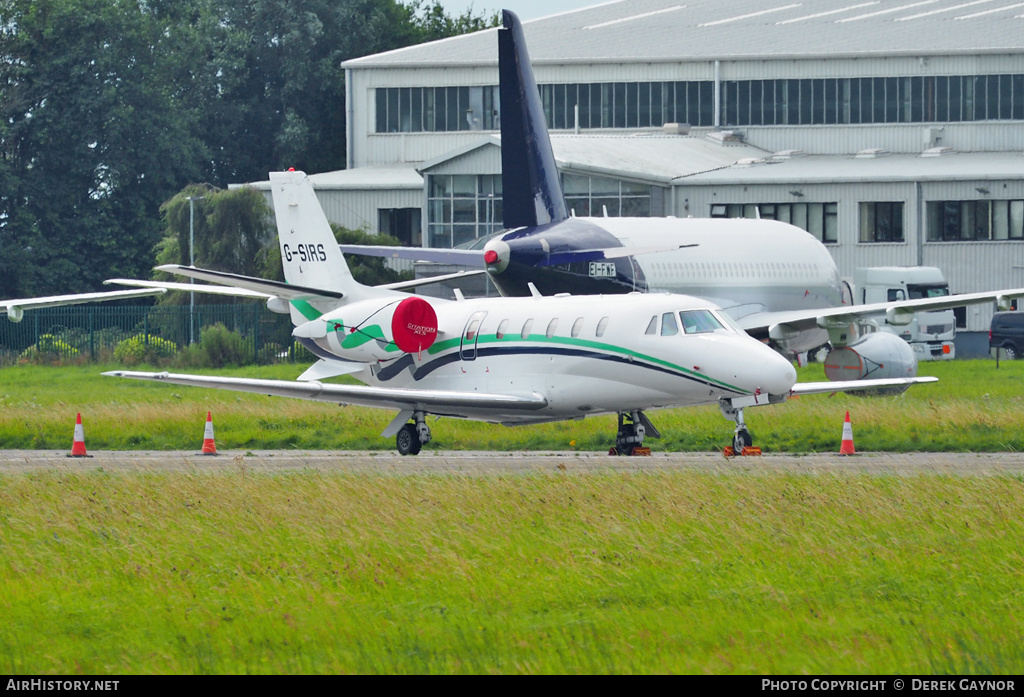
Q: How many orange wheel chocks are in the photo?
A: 4